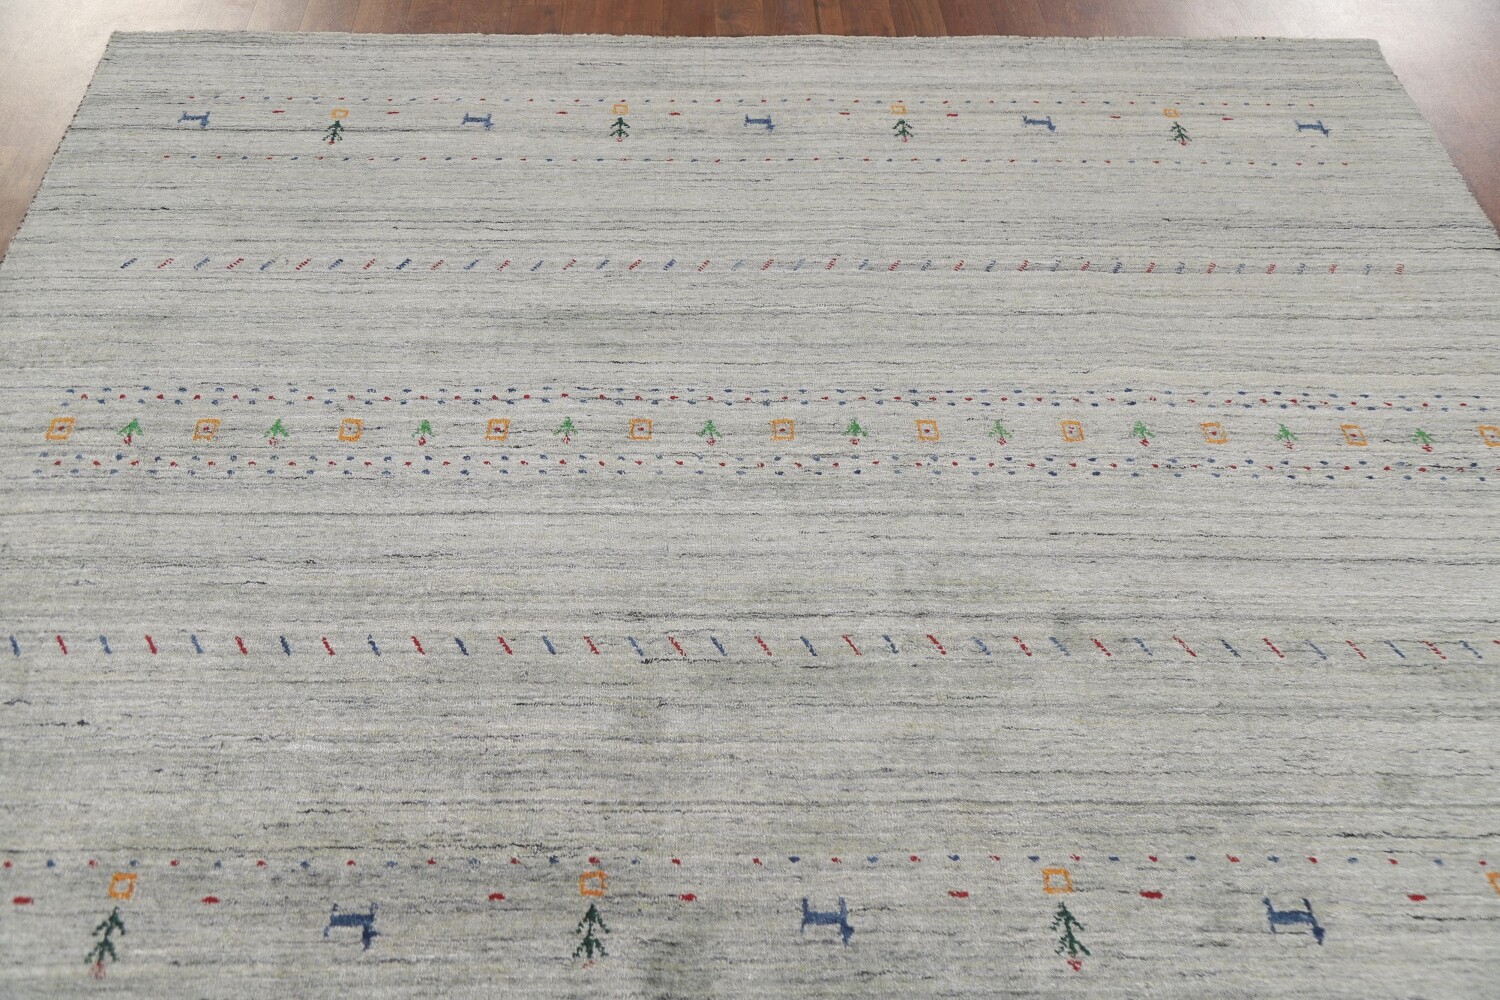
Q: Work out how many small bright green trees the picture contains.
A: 10